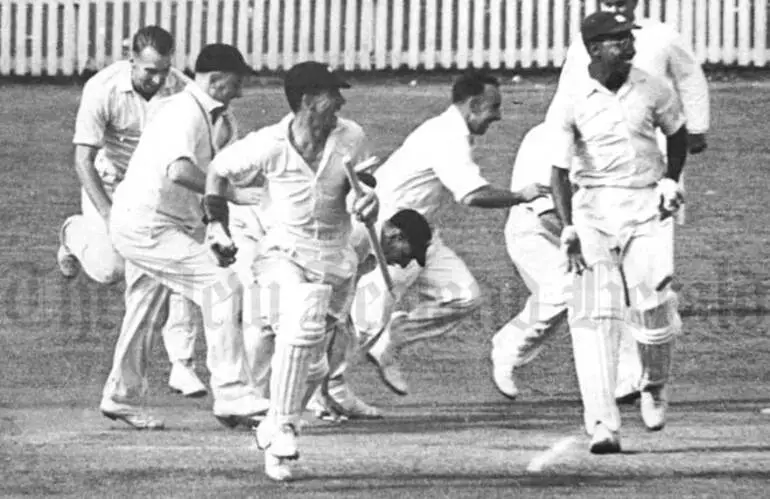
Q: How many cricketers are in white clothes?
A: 8